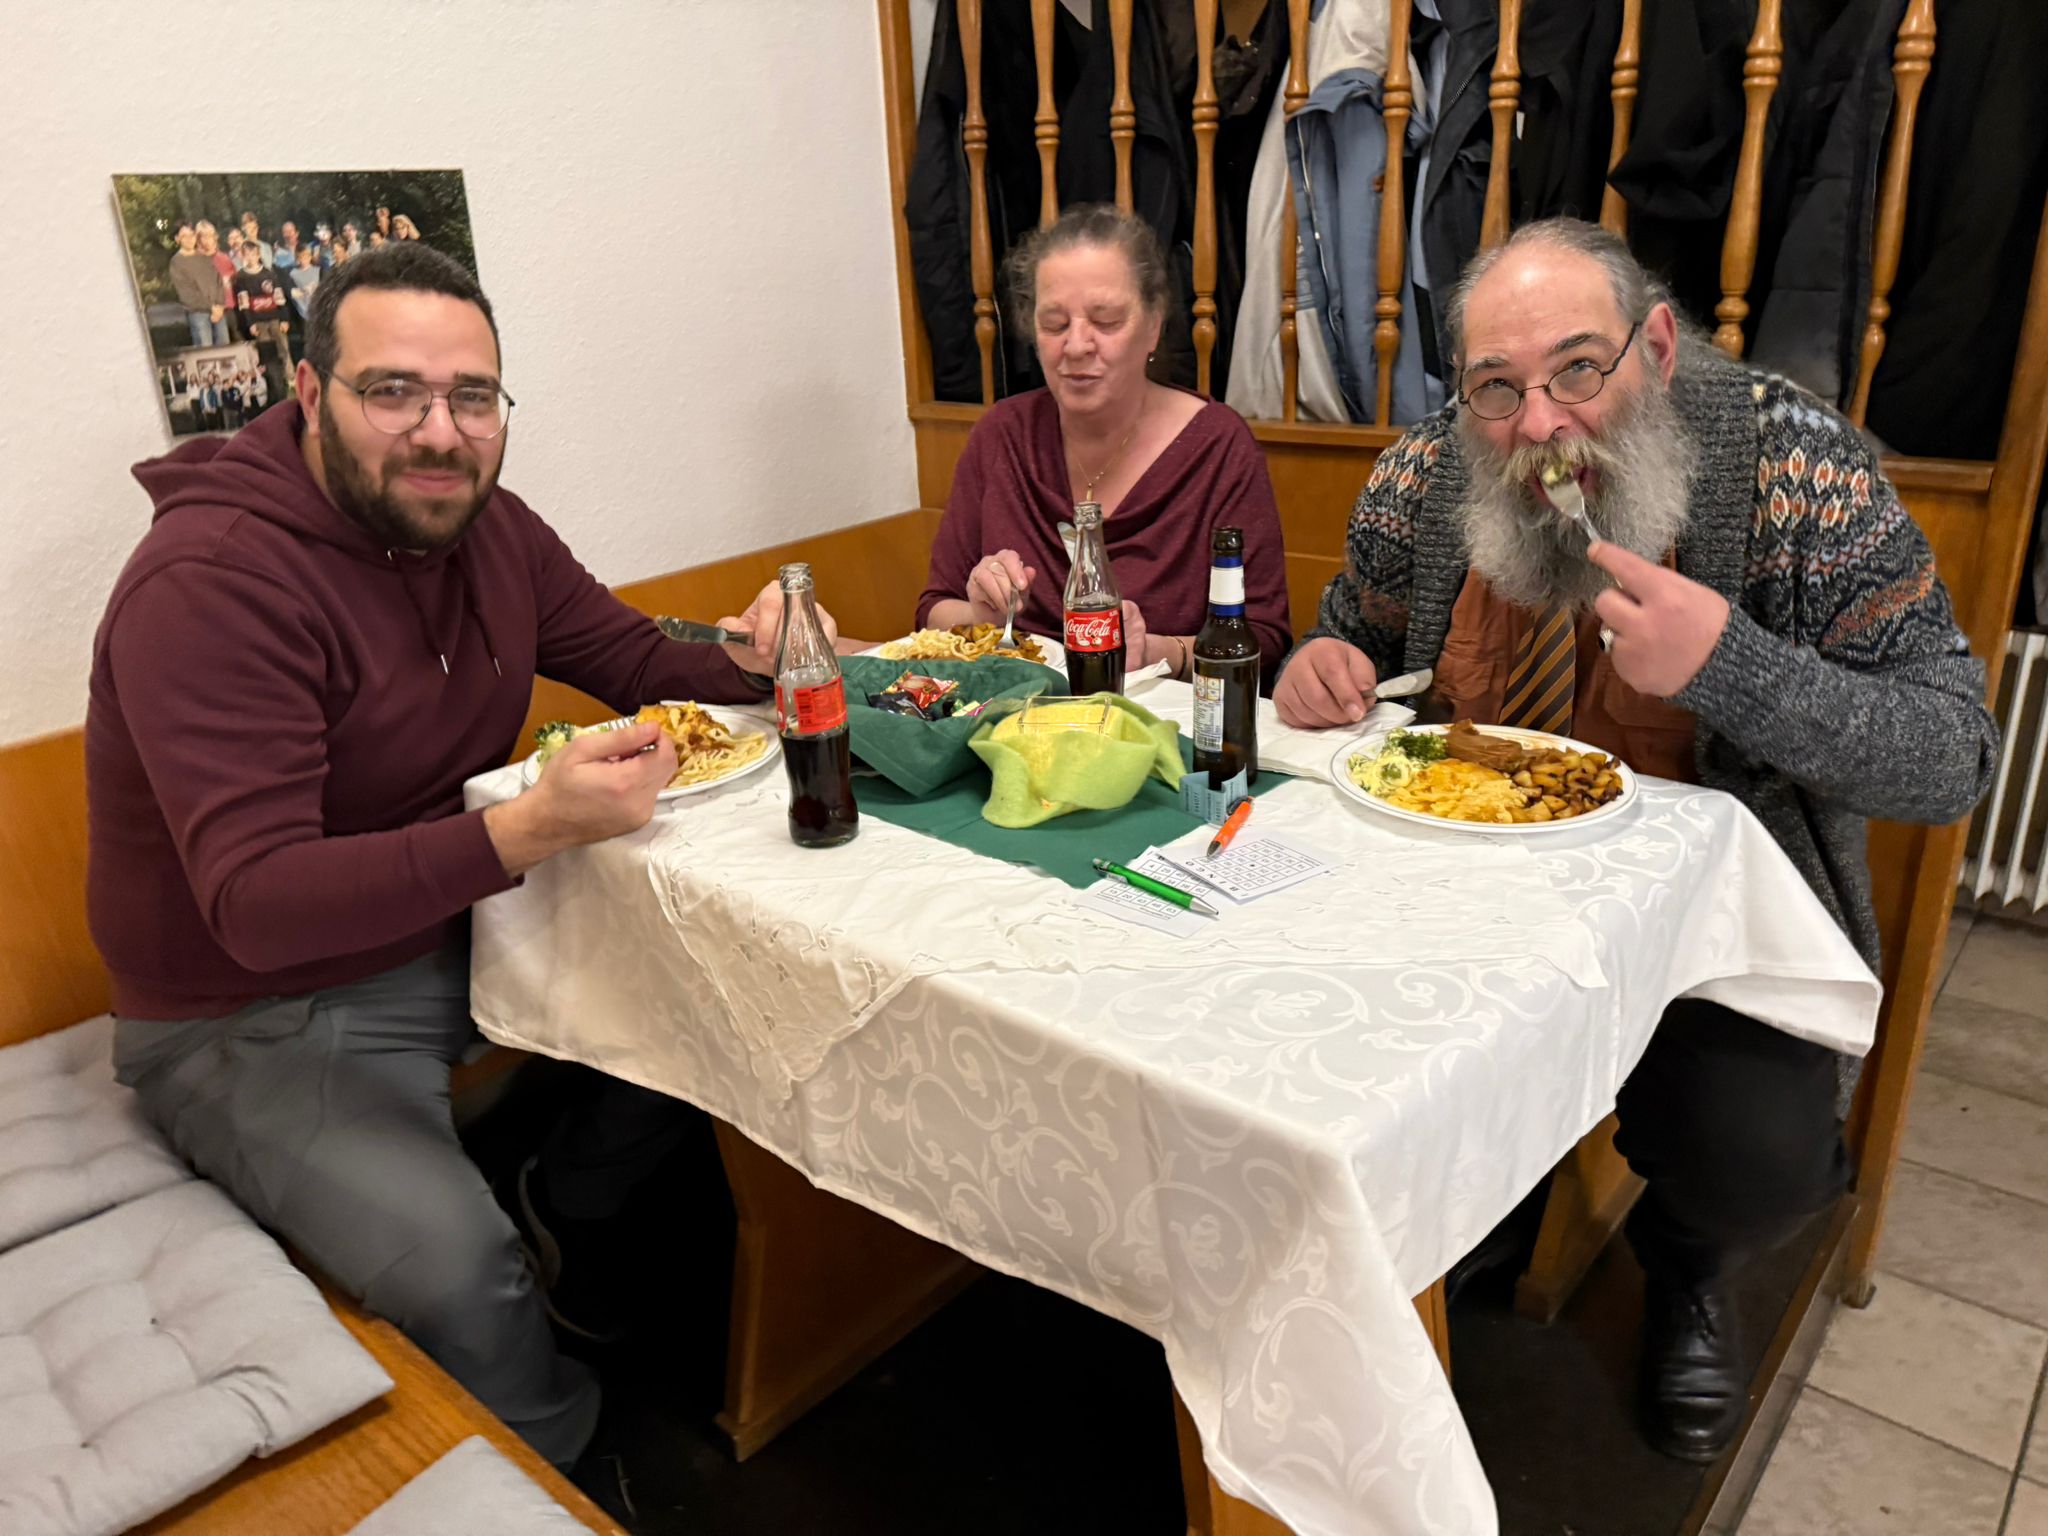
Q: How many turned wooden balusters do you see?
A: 10